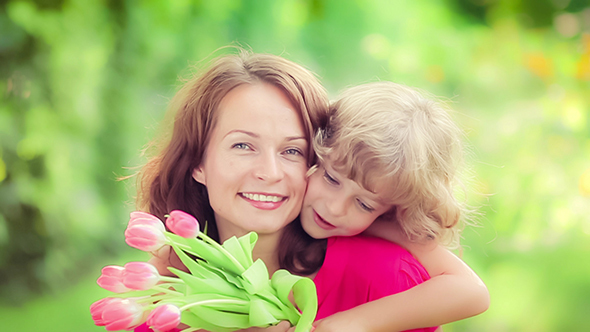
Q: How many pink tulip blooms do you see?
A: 7